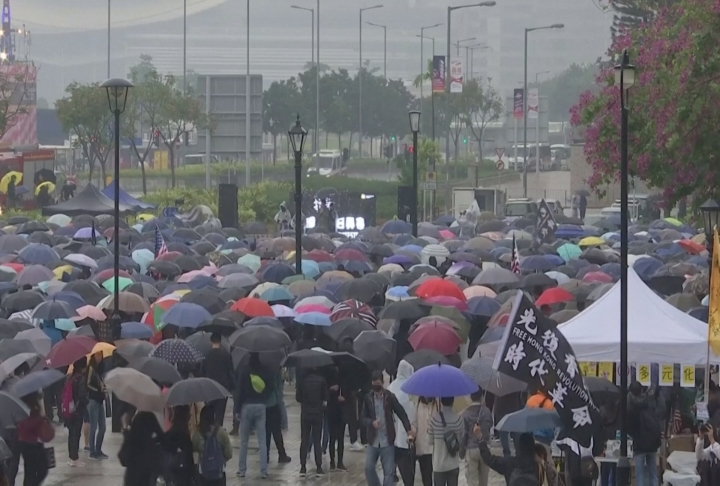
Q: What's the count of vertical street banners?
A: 4